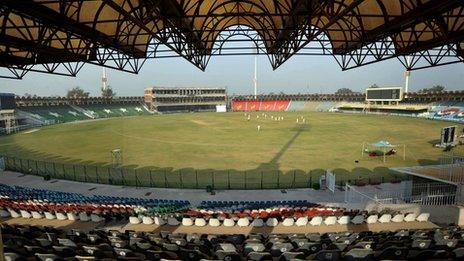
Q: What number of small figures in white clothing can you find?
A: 13